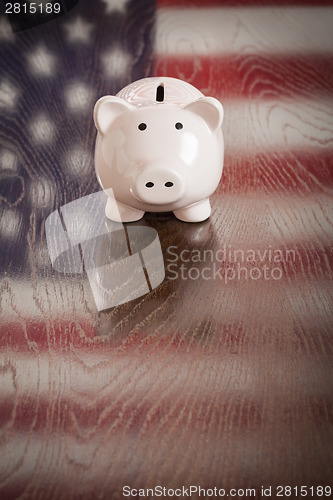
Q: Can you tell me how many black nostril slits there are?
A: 2